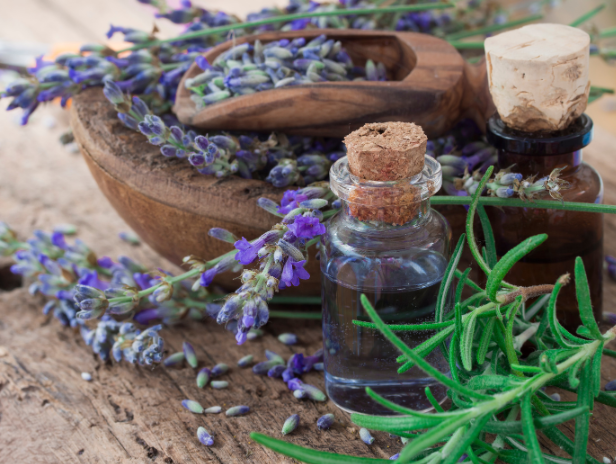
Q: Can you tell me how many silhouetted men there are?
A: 0